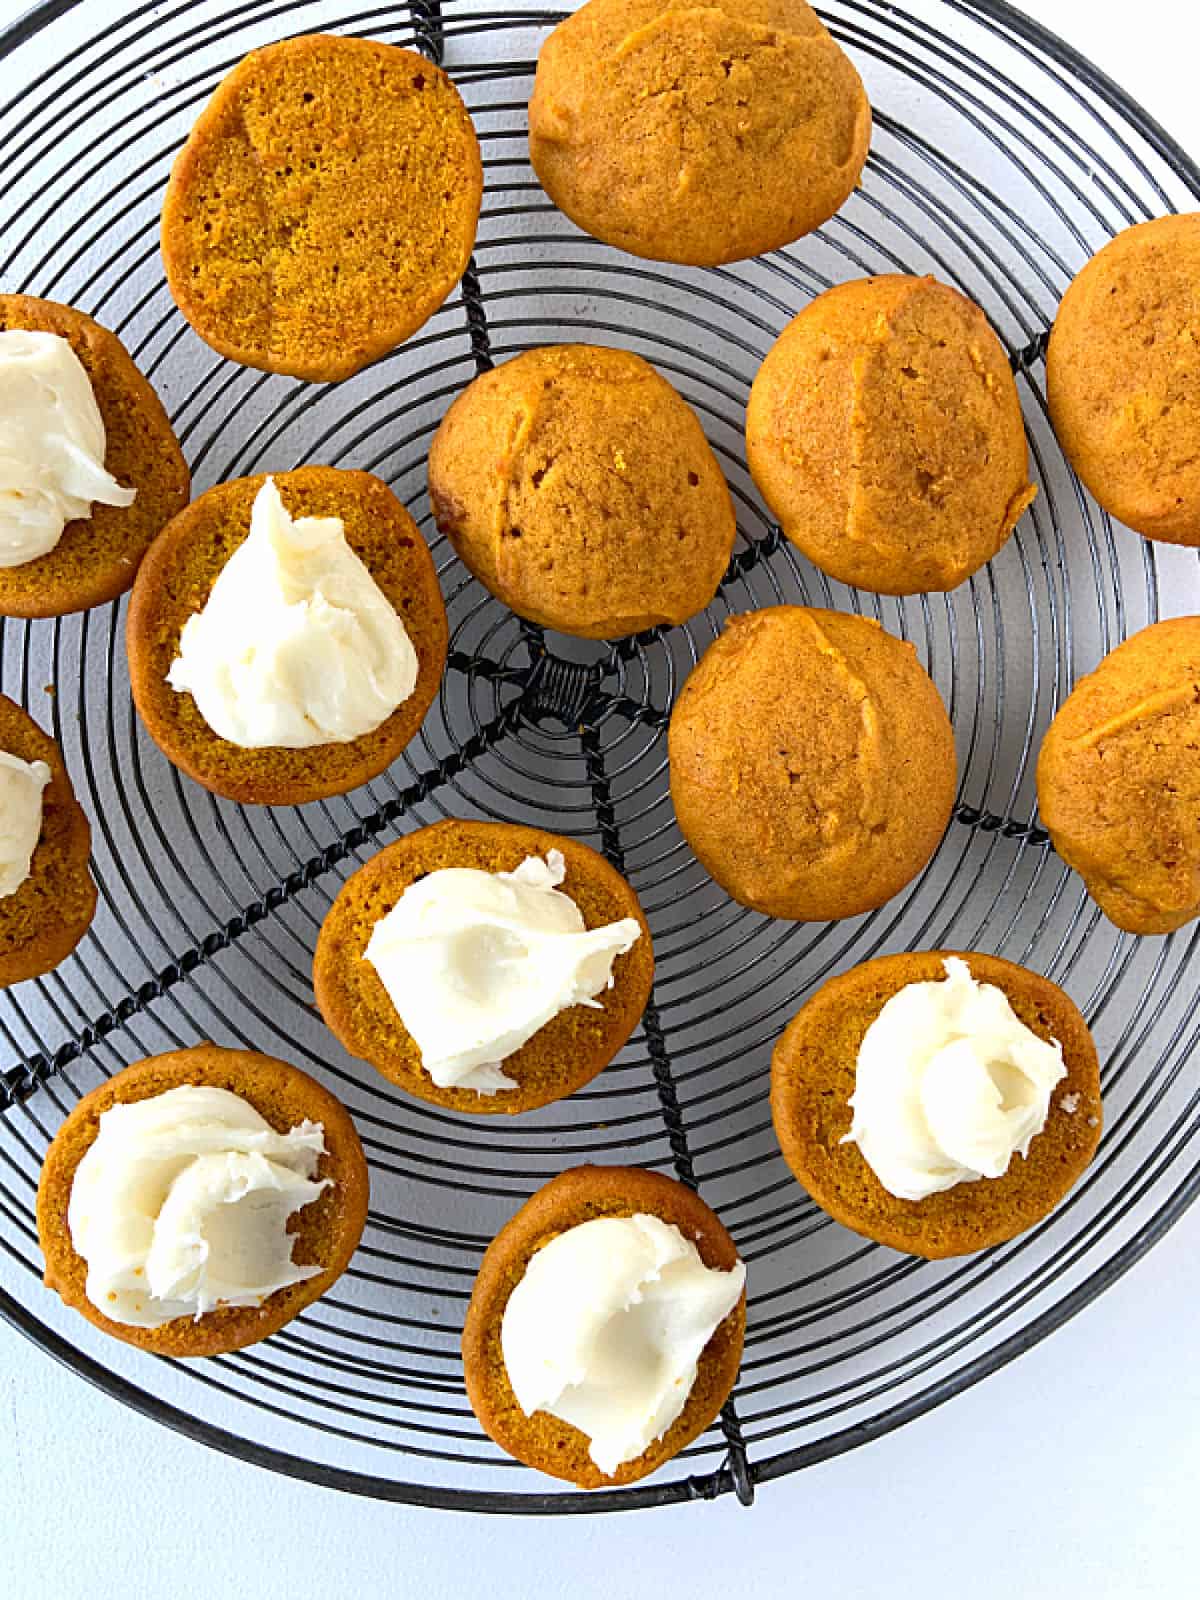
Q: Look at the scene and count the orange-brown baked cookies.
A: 14